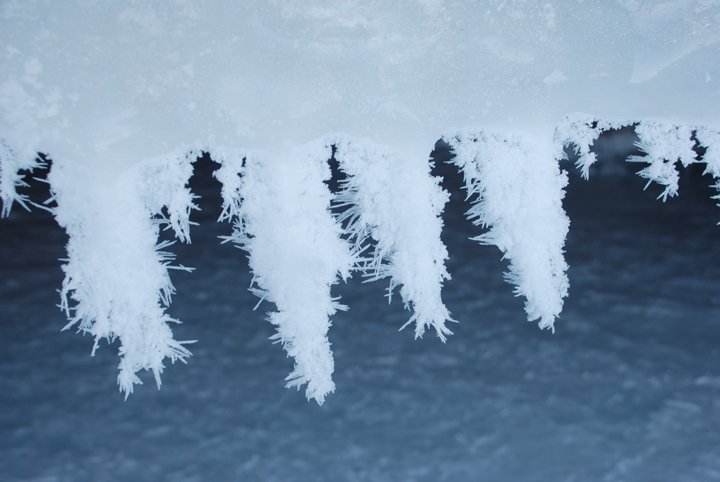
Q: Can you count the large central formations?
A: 4